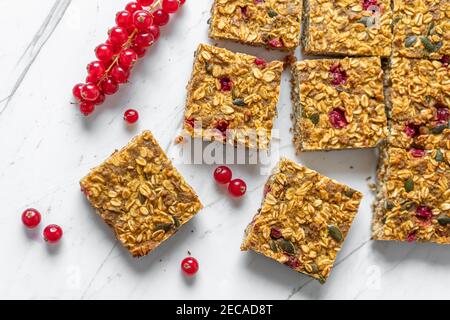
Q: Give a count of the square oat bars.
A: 9